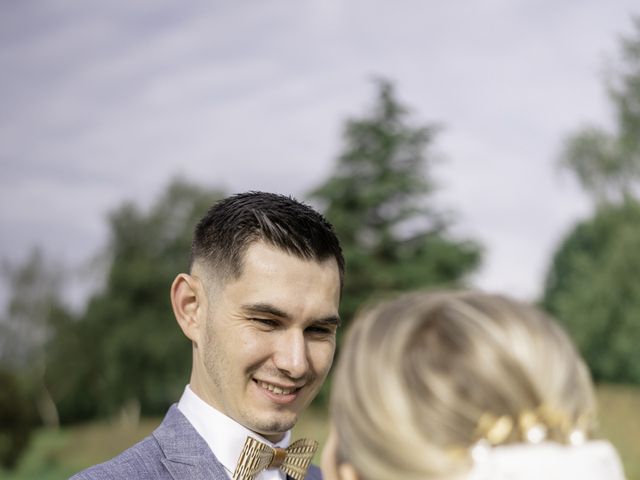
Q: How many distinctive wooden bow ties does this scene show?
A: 1